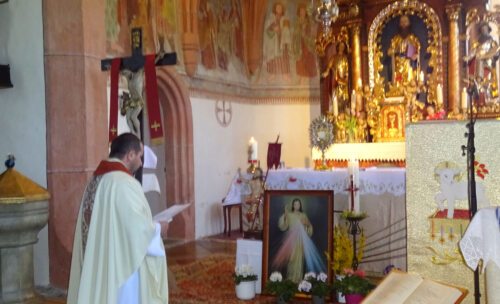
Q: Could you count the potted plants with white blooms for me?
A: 3